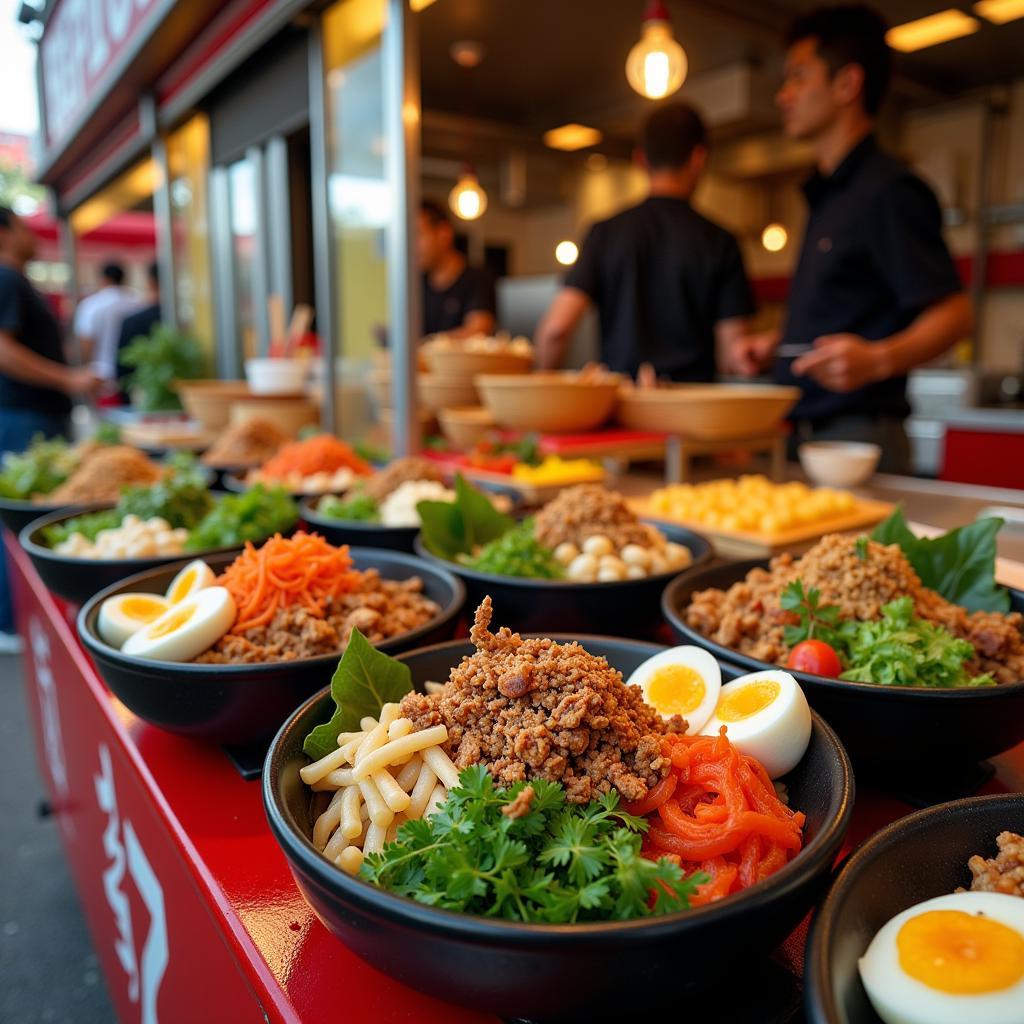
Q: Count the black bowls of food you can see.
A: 10